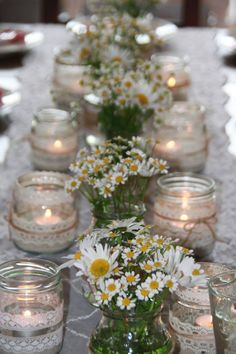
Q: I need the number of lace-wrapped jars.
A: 8